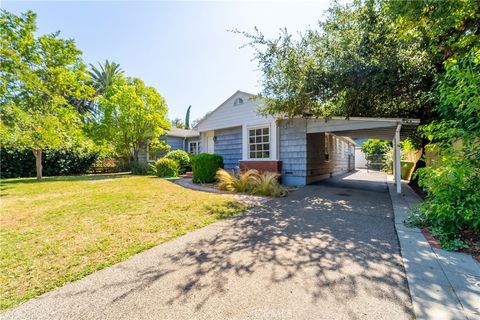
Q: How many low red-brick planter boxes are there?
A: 1